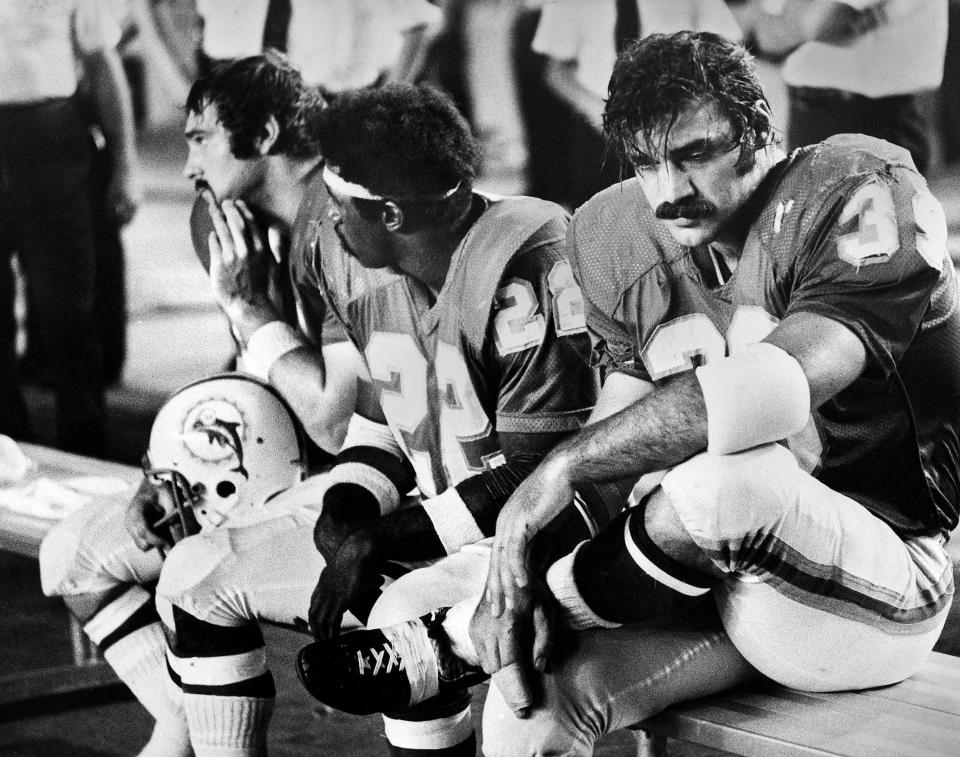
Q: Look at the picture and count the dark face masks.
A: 1